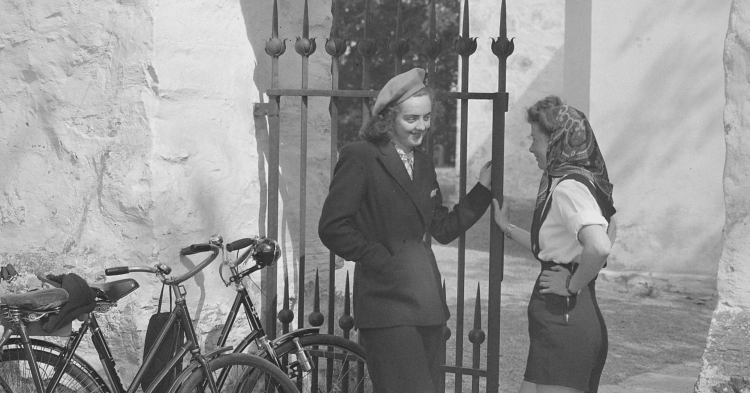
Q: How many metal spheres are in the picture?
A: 5